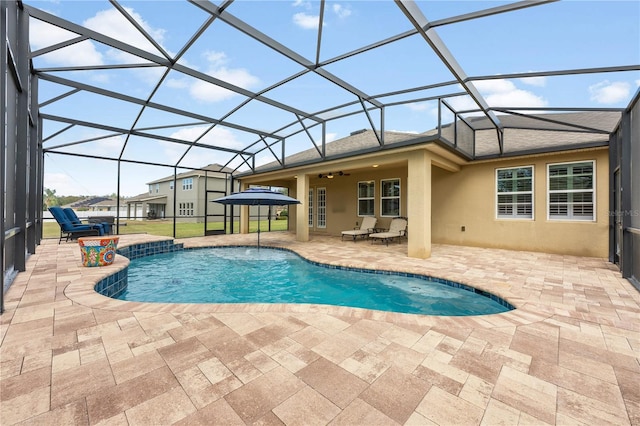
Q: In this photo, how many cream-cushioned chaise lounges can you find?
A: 2